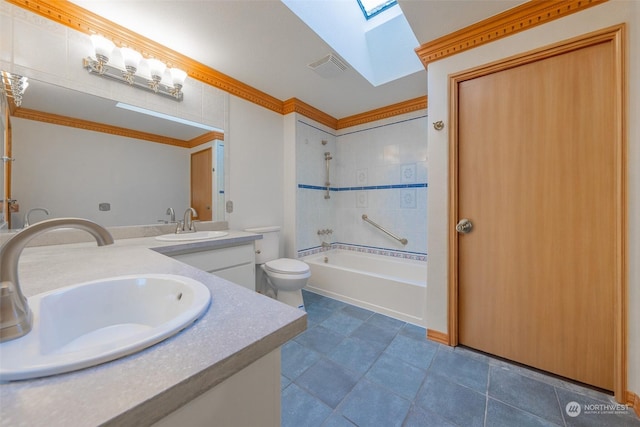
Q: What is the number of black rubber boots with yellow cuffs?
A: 0